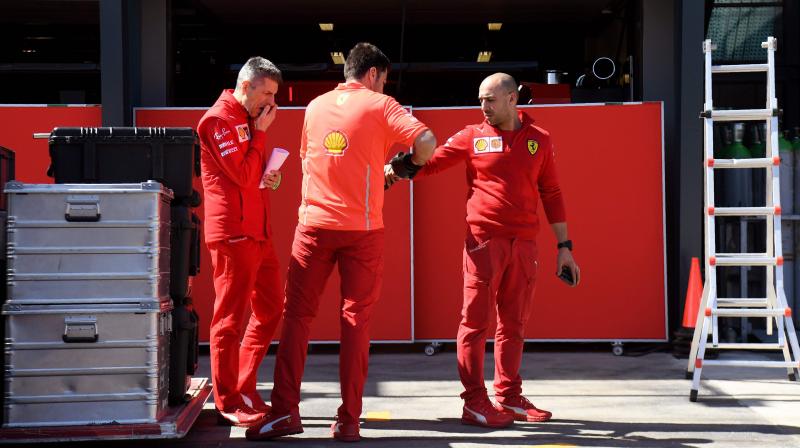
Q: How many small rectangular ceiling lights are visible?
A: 4